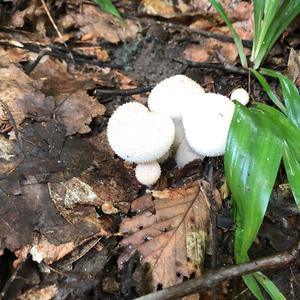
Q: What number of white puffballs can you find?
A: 5